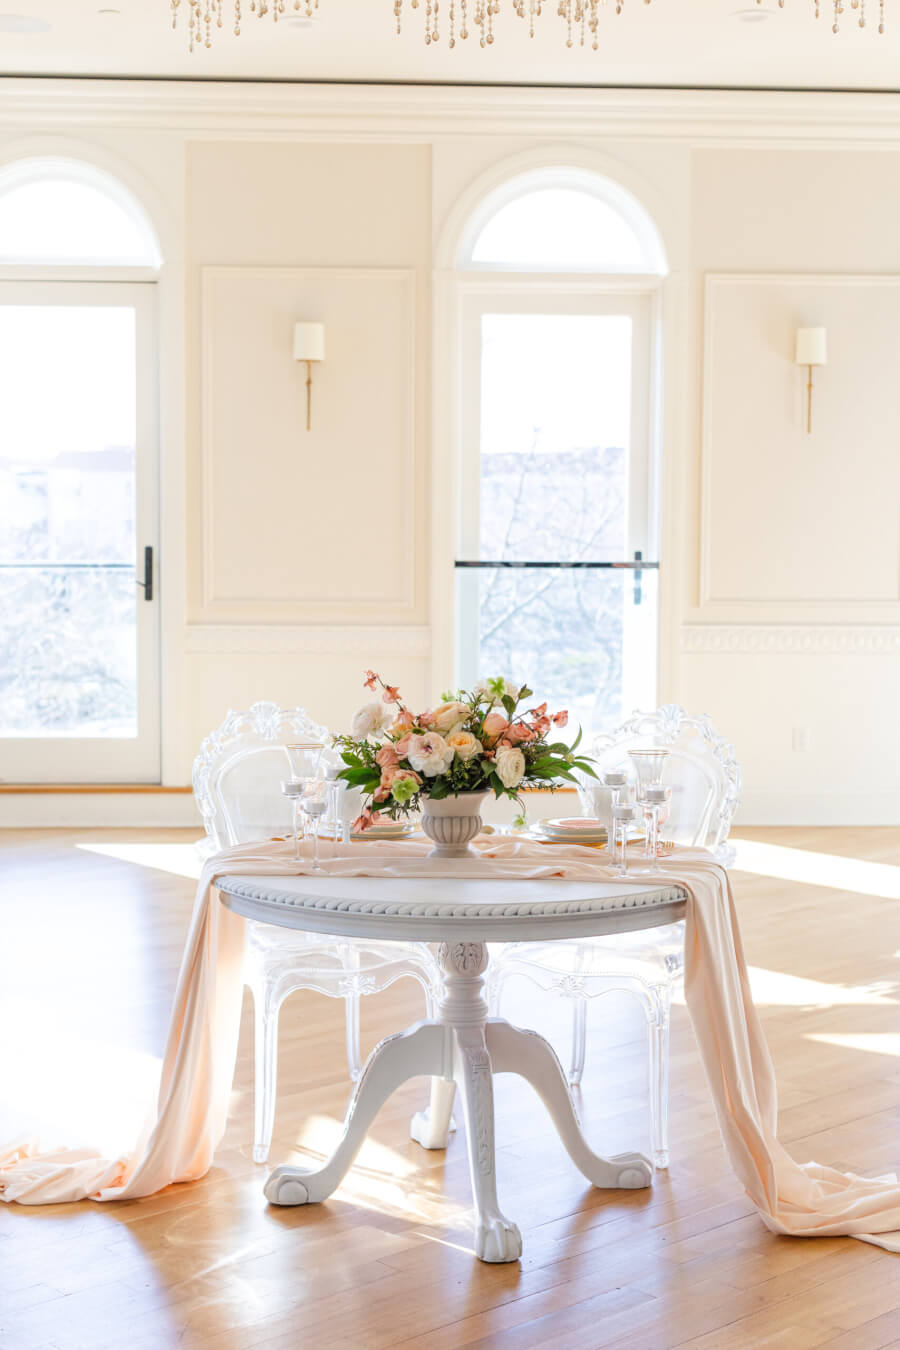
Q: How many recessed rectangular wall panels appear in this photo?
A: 2